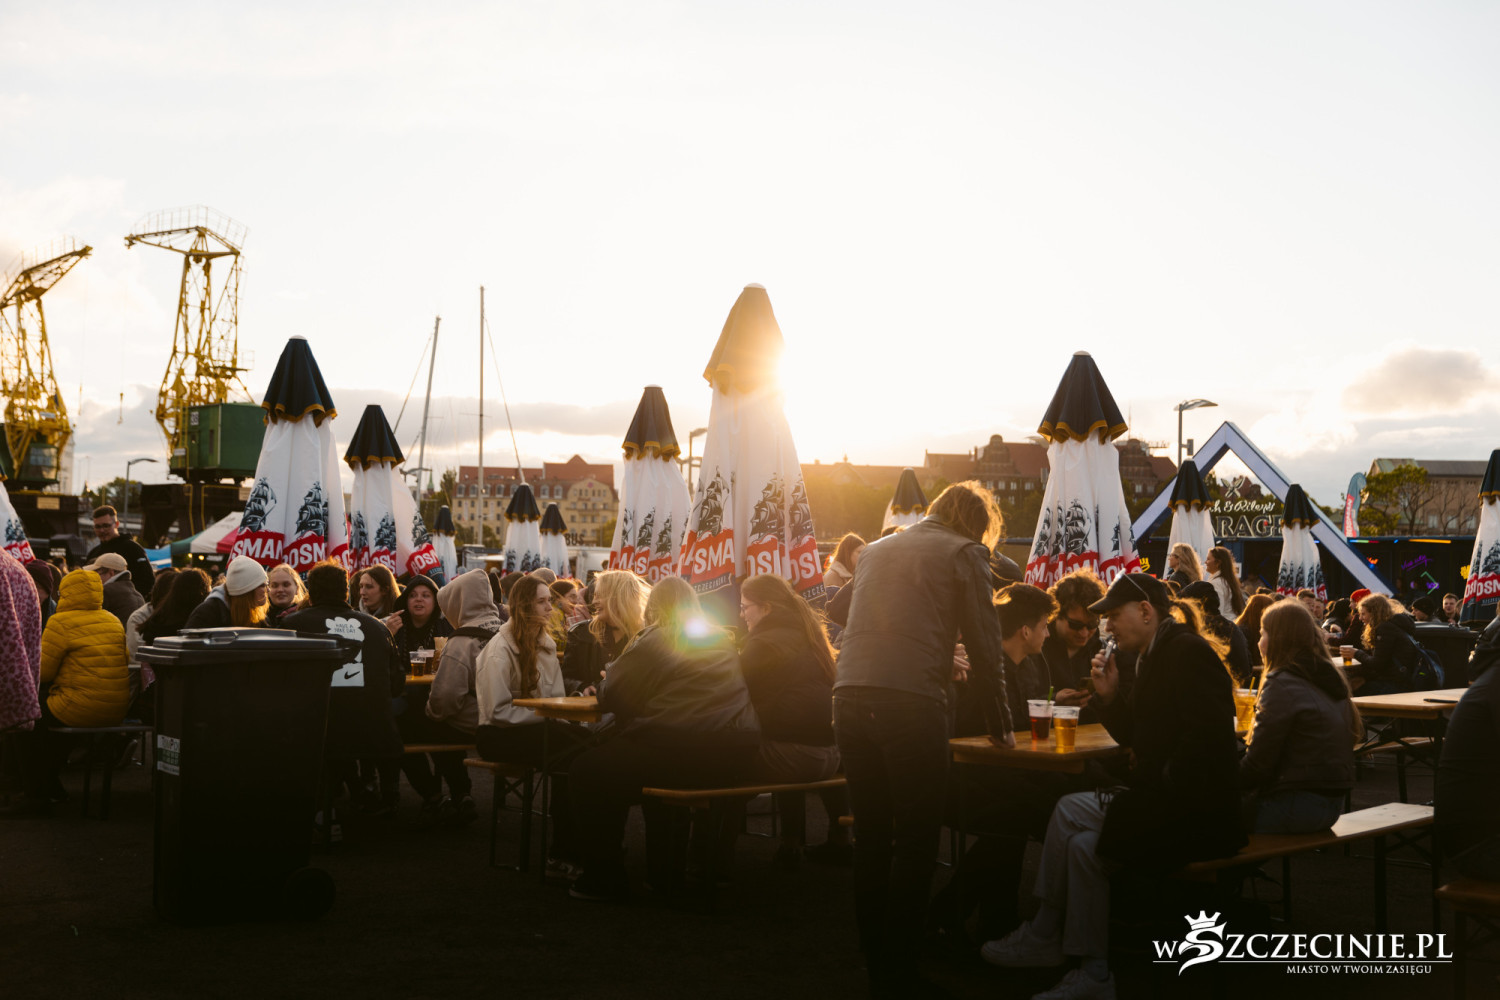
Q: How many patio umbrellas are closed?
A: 13